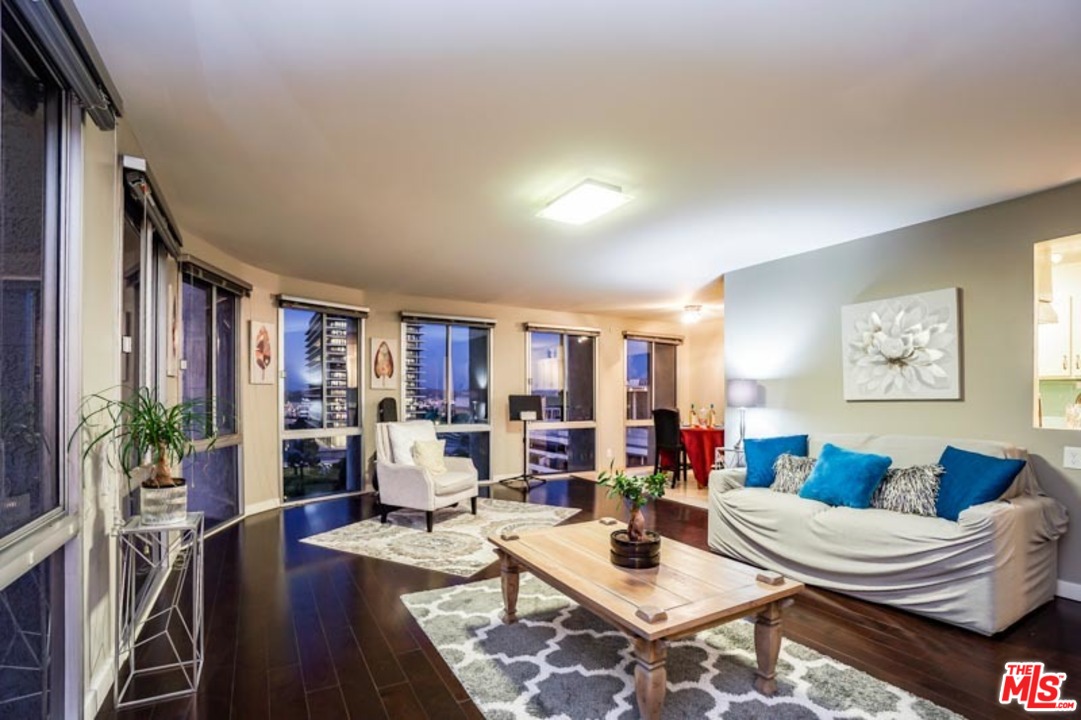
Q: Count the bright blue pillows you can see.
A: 3